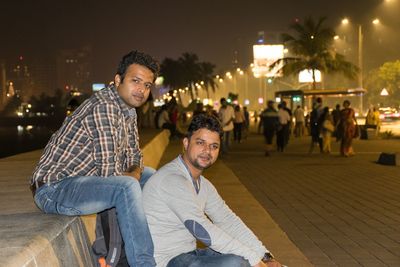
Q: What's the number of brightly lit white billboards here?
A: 2